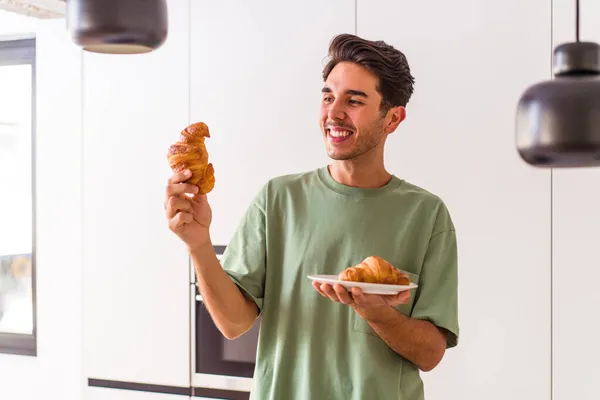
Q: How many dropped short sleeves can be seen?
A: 2